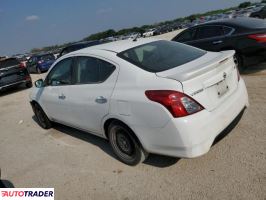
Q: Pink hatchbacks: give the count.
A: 0